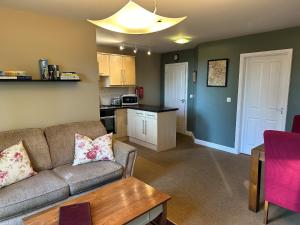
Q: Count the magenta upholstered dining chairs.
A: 2